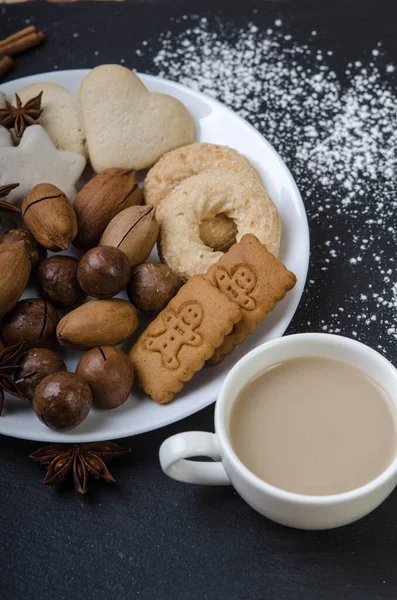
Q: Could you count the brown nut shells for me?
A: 13